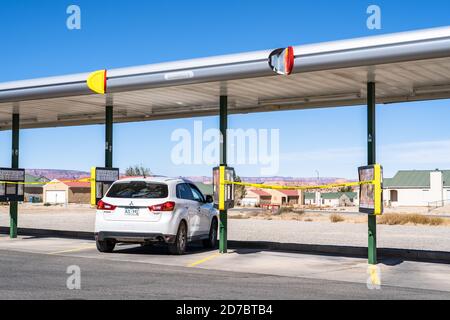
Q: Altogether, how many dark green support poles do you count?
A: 4